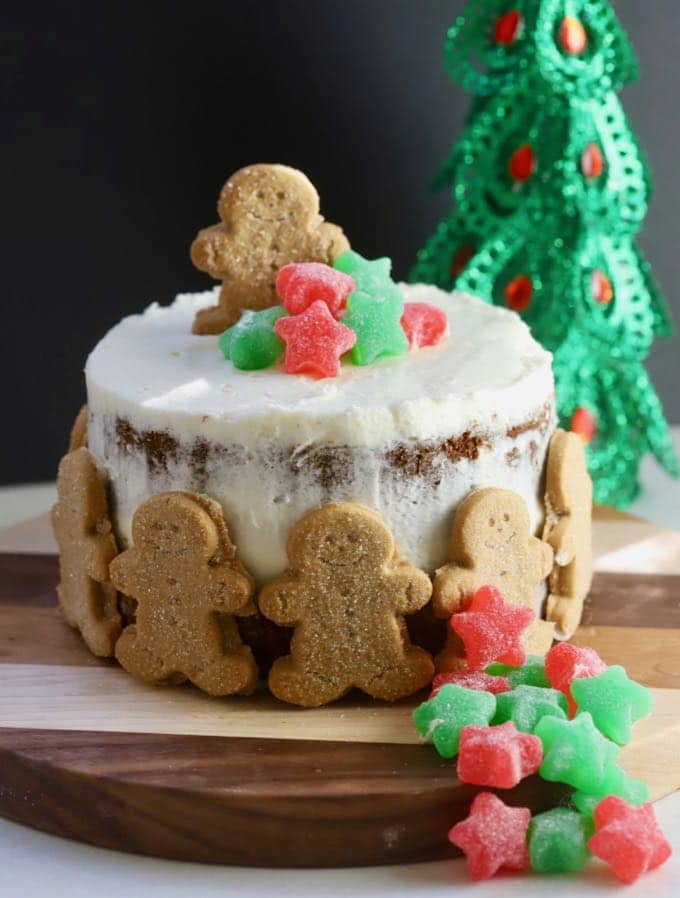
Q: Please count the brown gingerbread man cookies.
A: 7